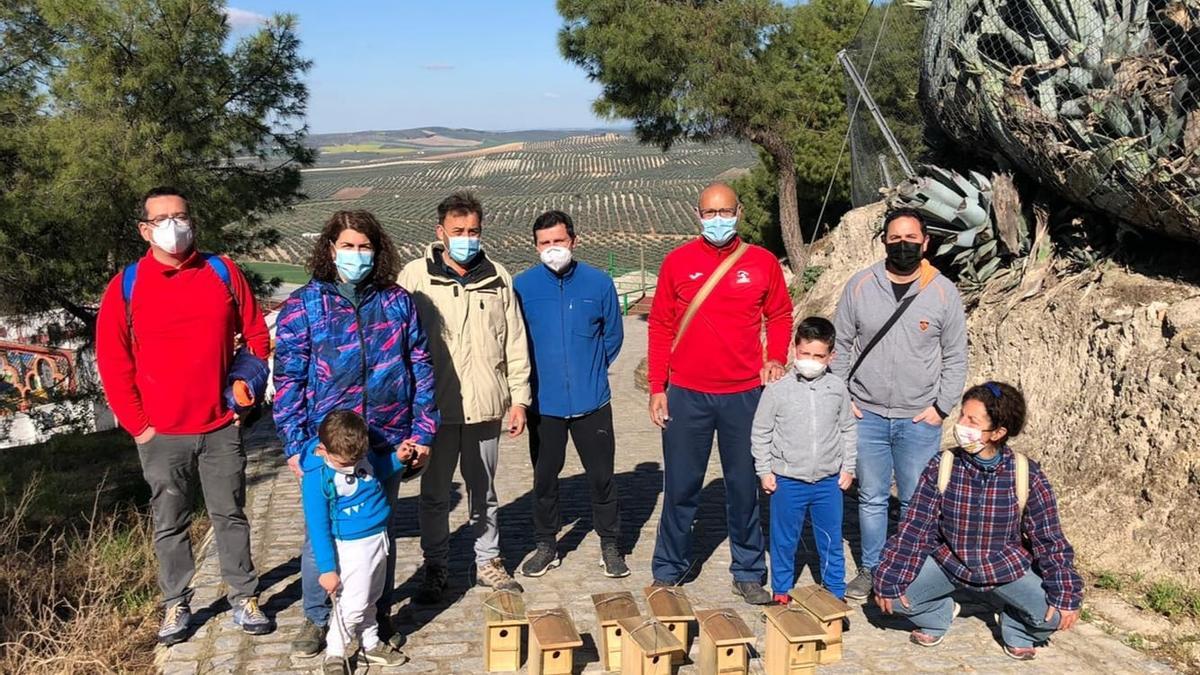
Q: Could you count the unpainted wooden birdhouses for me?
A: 8